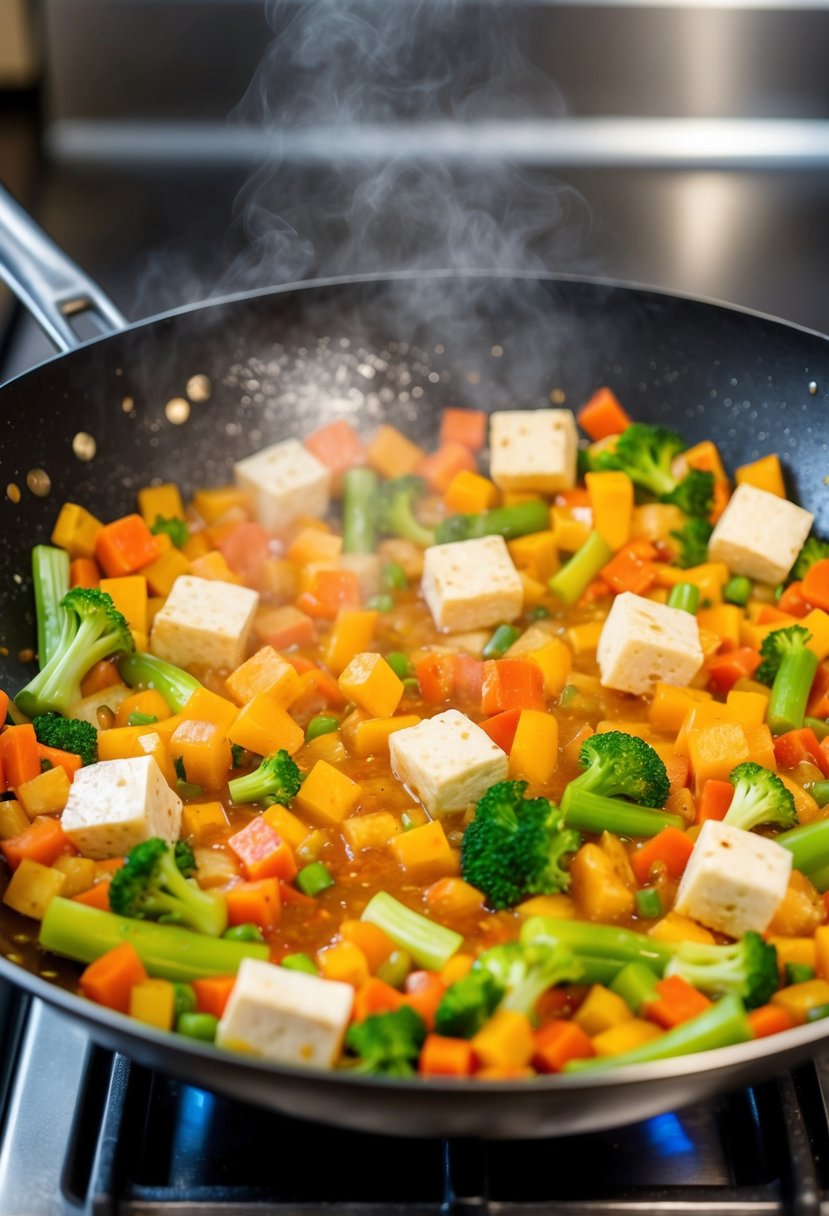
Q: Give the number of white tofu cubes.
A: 10